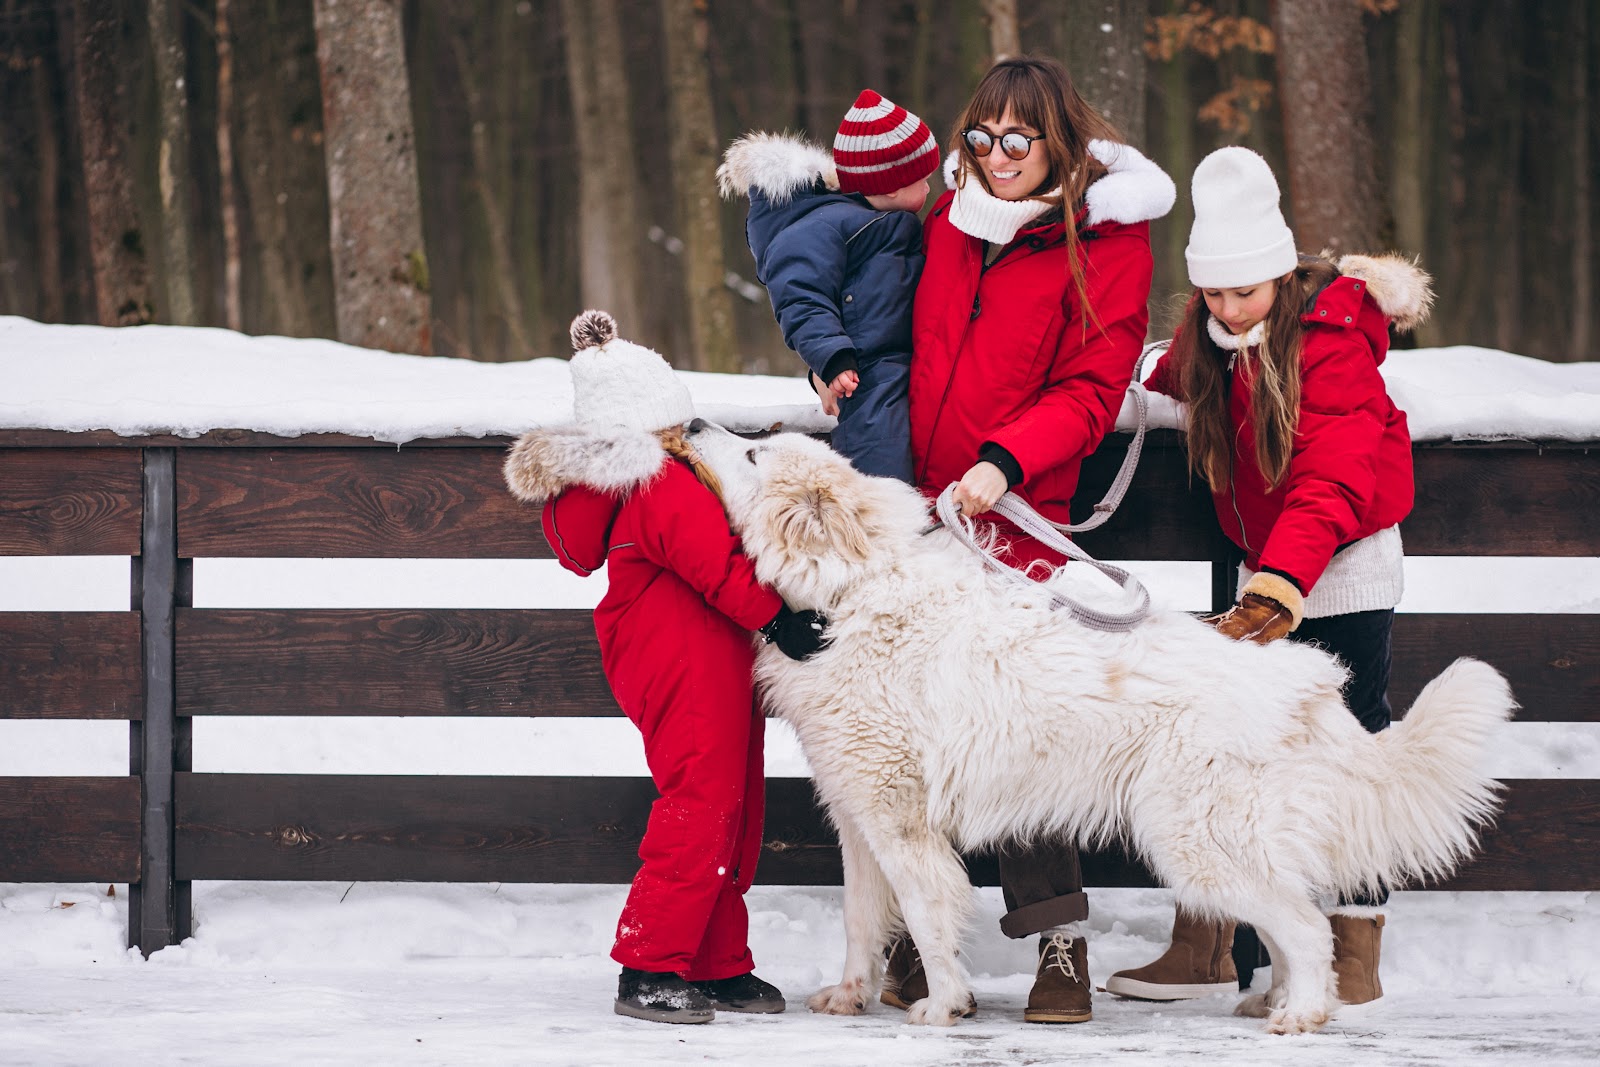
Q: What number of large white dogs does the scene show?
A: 1